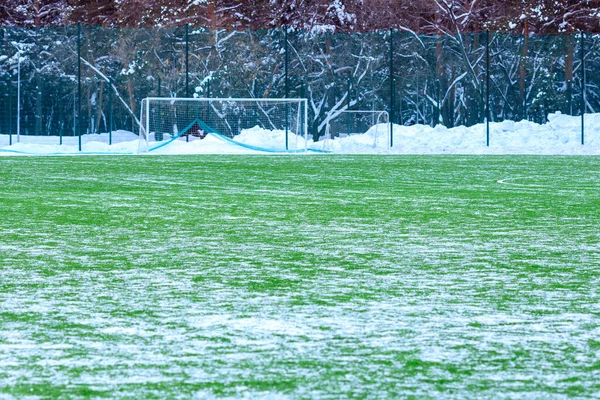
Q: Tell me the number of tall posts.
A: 6